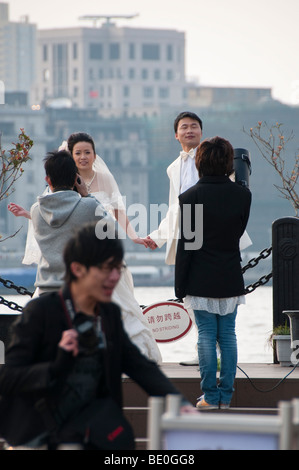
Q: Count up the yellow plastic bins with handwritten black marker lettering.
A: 0